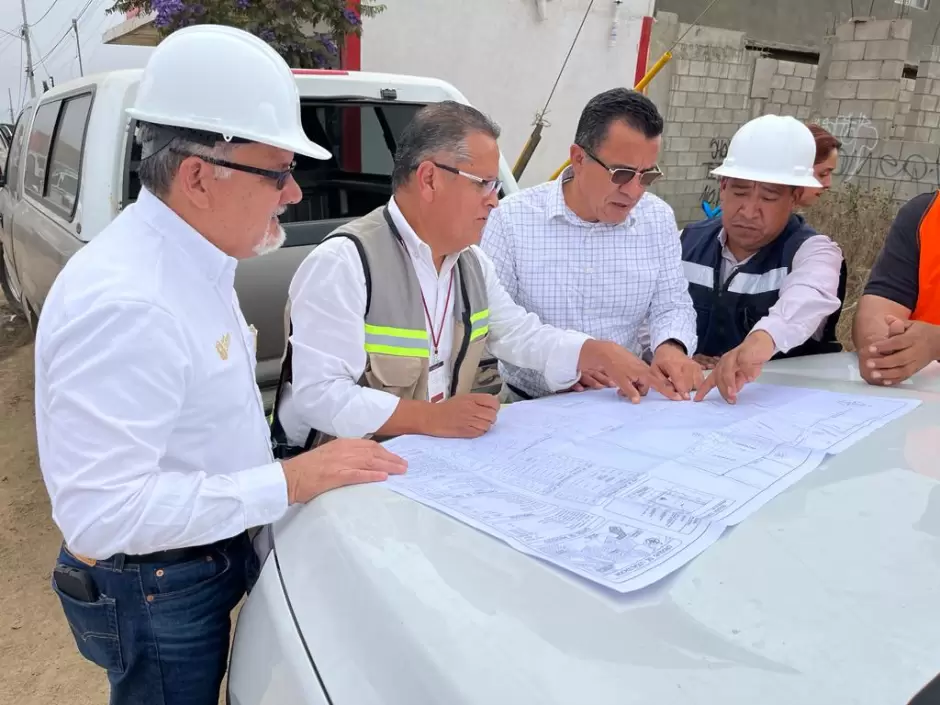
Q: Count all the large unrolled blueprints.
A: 1